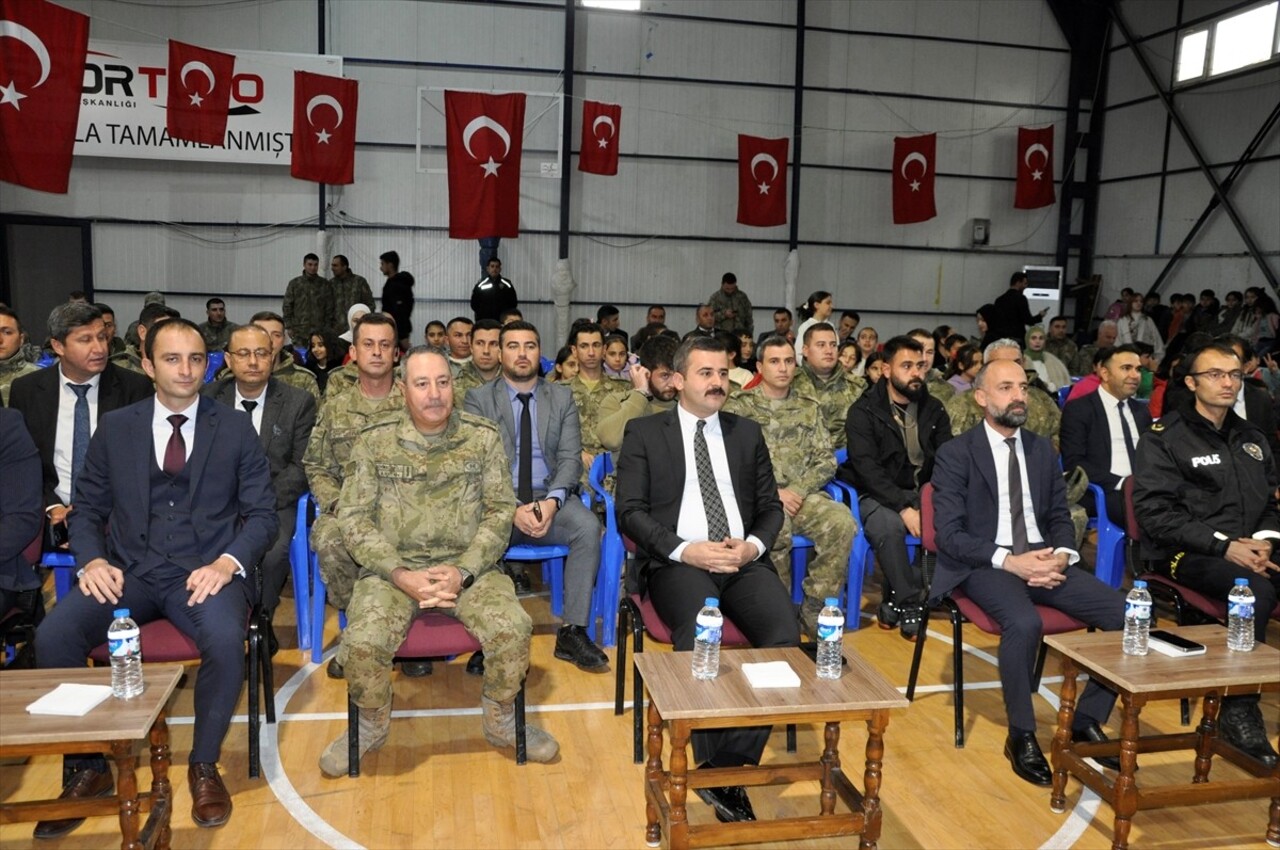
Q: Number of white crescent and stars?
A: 8